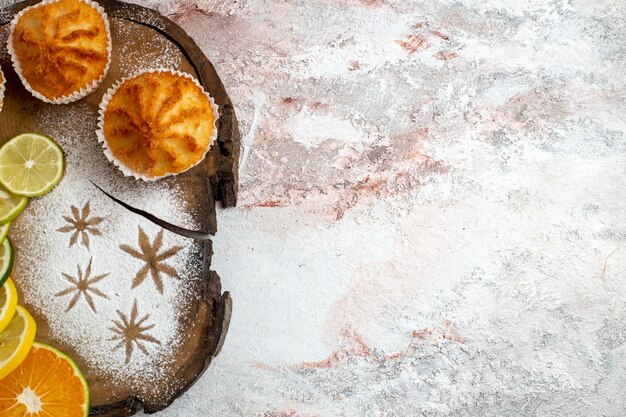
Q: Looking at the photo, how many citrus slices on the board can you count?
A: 7